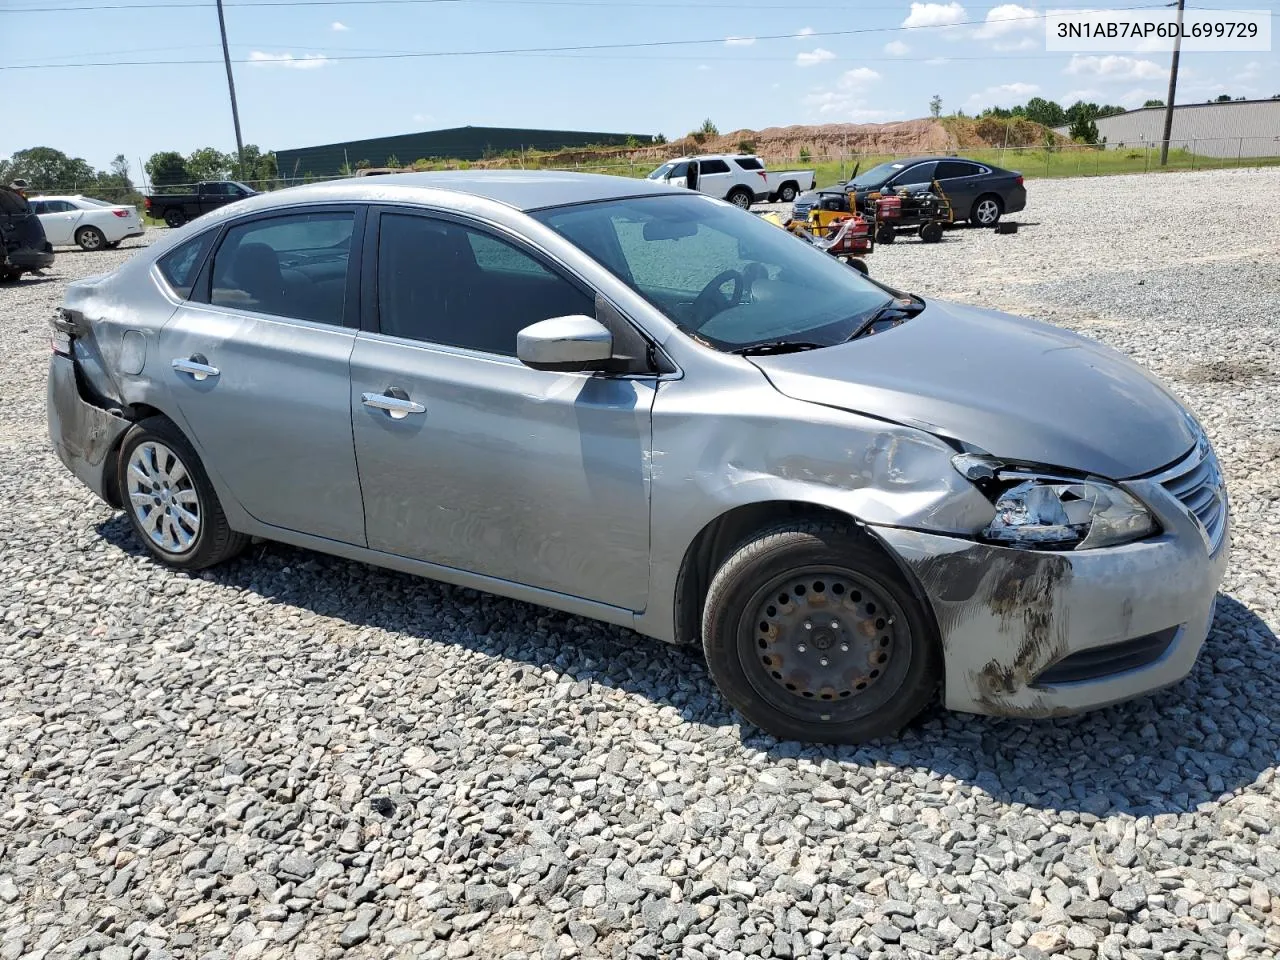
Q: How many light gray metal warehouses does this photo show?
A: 1